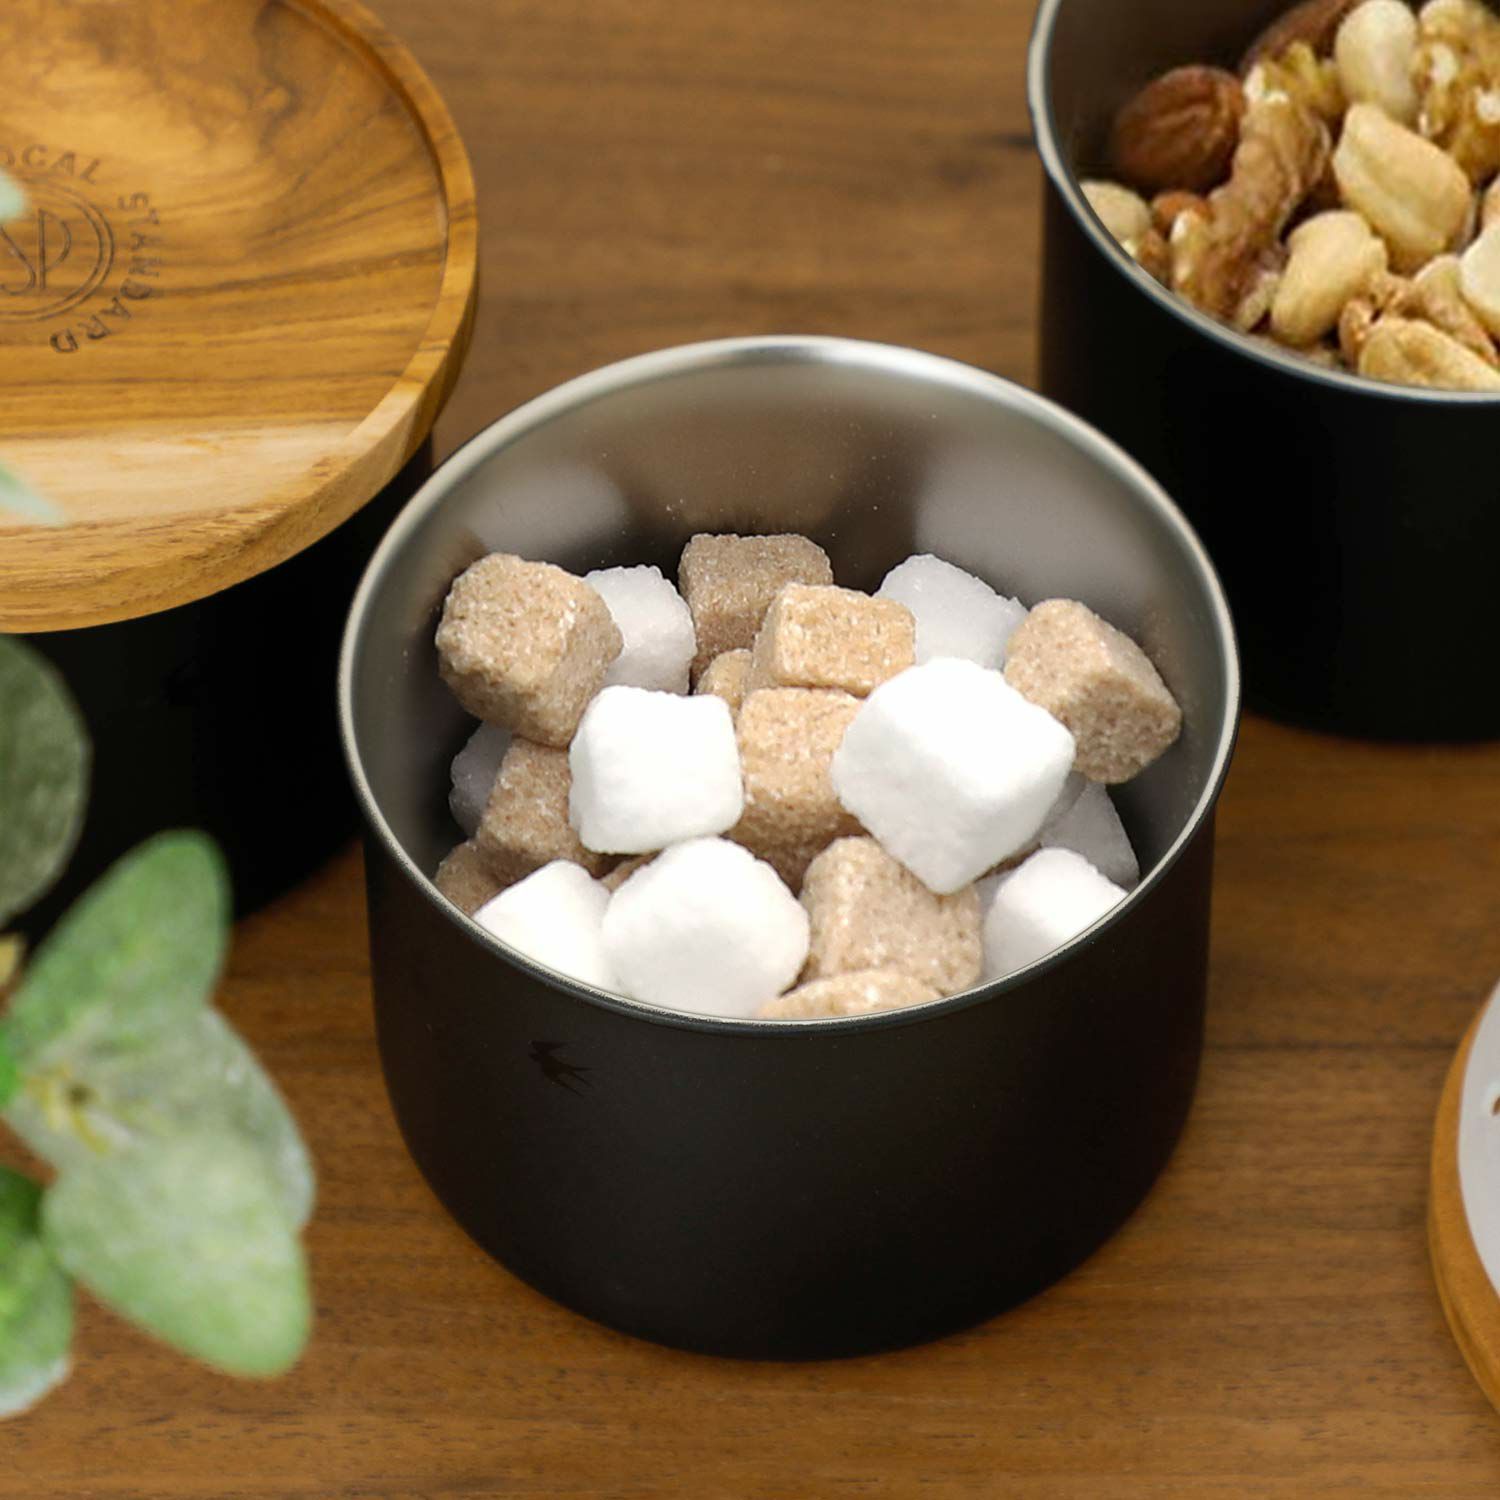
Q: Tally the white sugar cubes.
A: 9